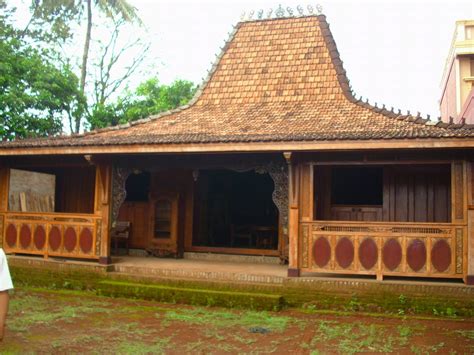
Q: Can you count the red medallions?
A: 12